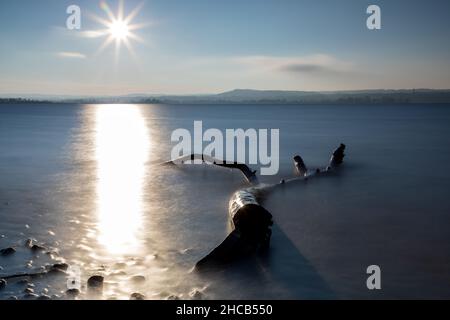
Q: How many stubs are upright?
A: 2